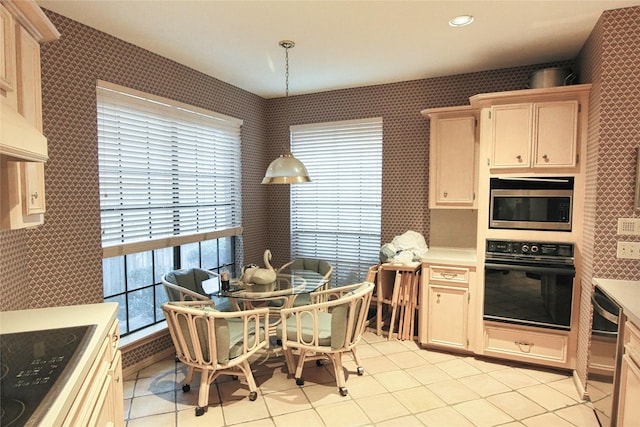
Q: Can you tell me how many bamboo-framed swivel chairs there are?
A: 4